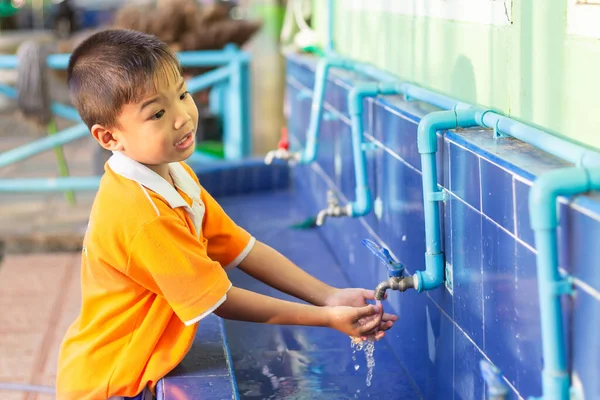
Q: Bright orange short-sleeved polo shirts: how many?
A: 1